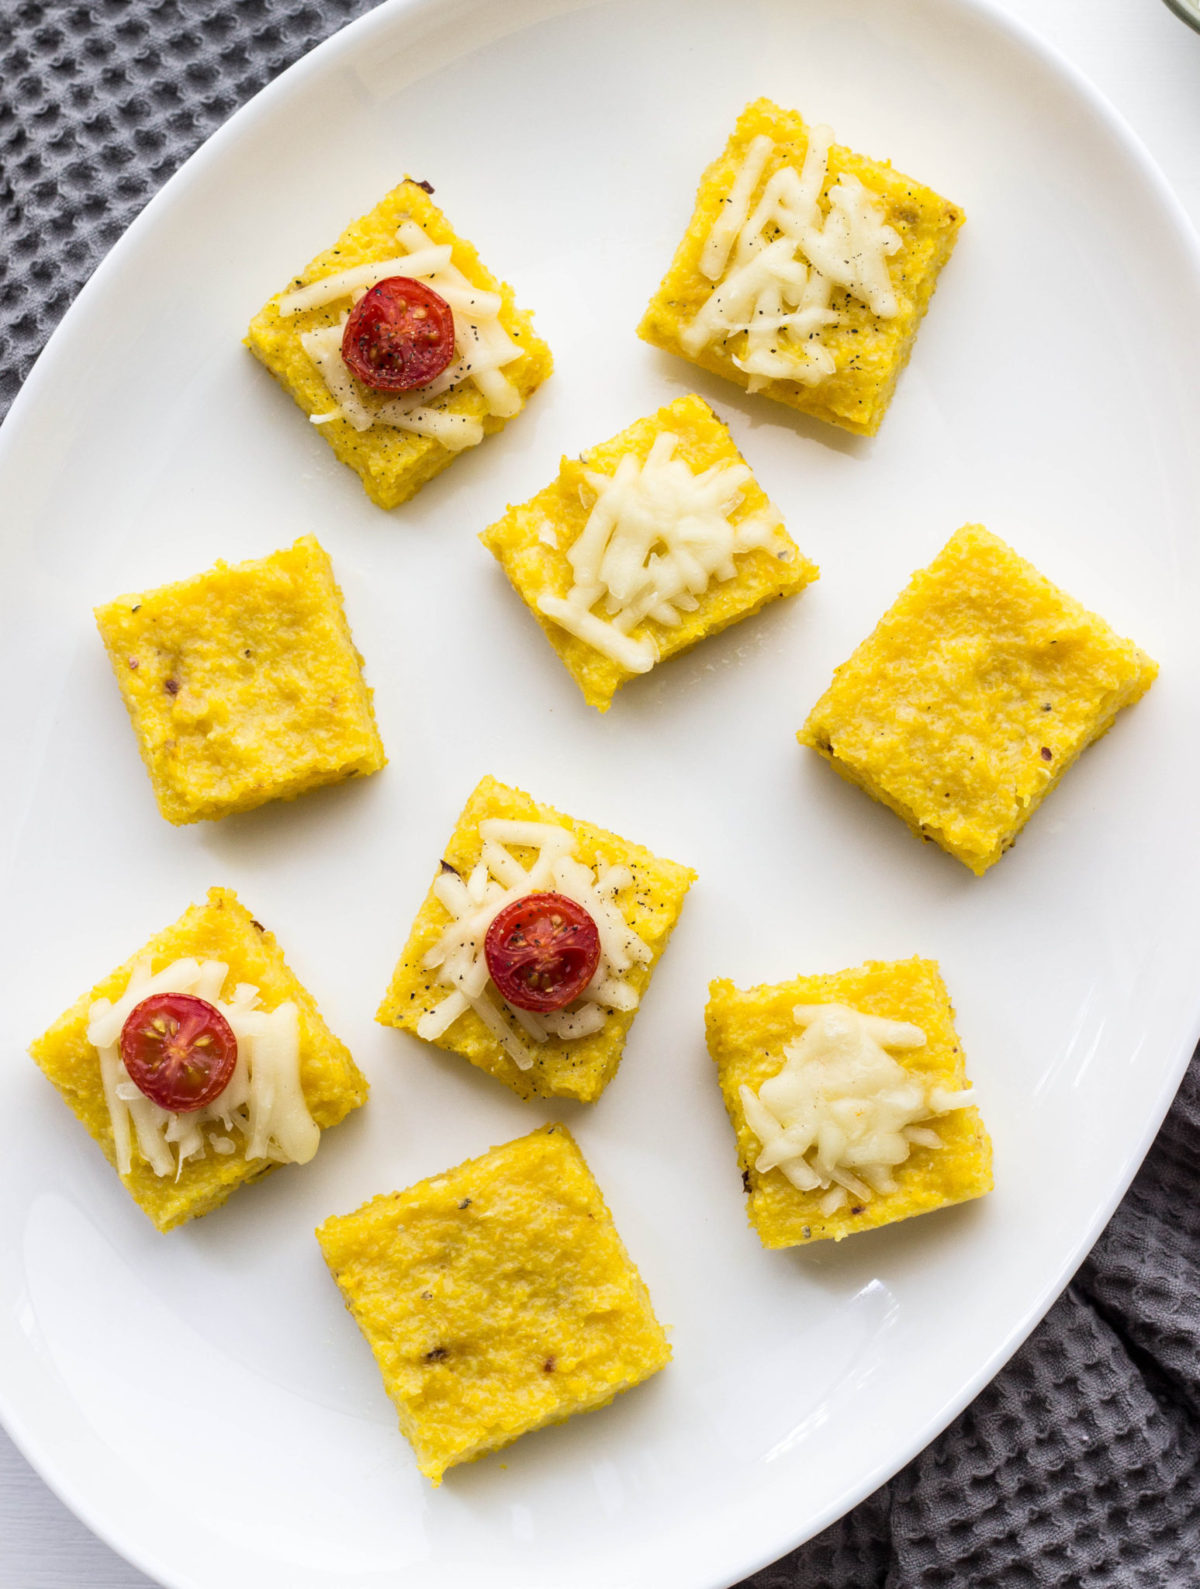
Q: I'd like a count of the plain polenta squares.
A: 3